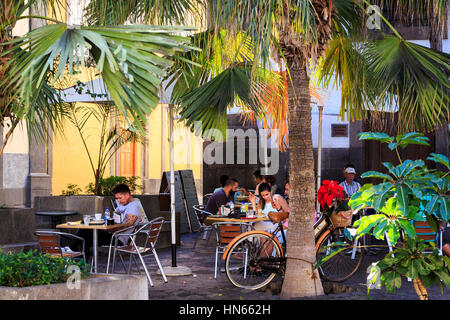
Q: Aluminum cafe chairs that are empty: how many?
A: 3